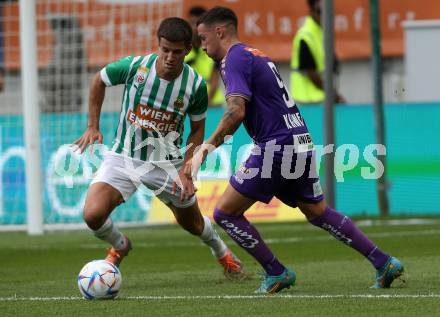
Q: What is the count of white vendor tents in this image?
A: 0